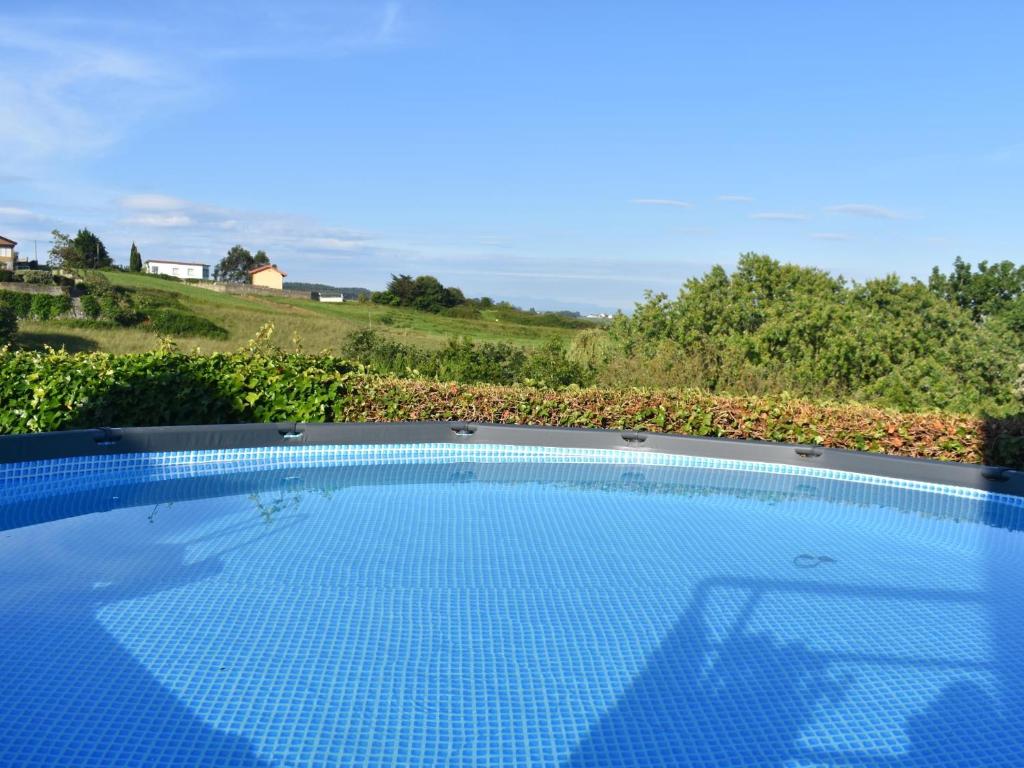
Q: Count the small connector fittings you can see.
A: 6